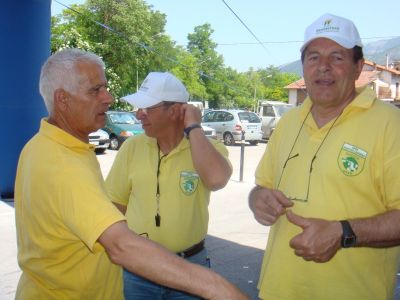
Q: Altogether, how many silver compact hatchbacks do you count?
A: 1